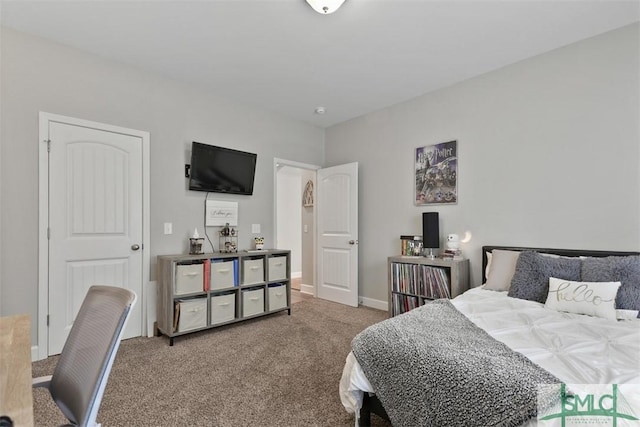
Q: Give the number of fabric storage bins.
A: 8